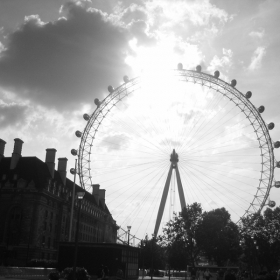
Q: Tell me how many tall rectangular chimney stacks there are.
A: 6